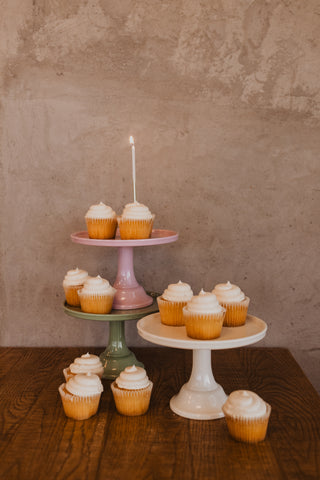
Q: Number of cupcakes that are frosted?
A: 11